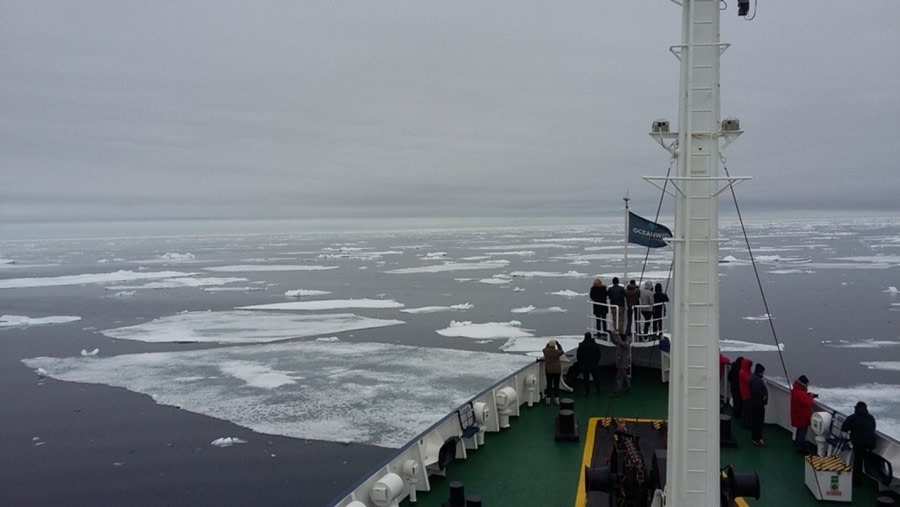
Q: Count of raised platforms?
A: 1